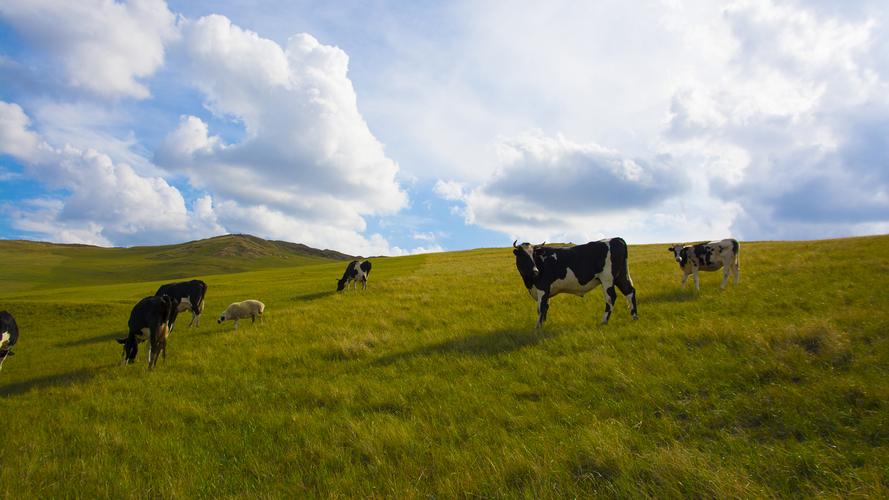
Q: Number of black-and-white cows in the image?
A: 6